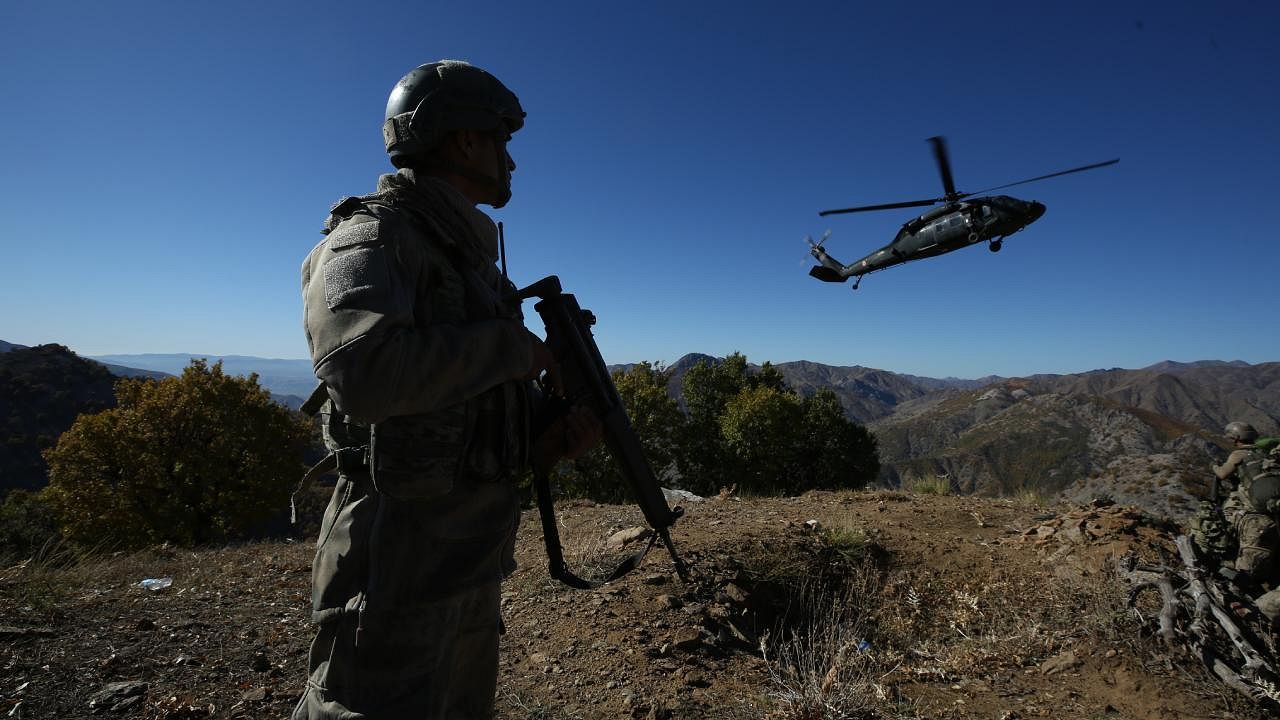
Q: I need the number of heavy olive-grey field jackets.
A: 1